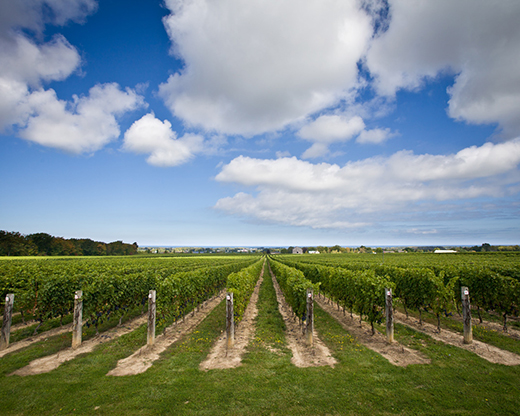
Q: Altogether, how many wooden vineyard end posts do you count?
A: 7